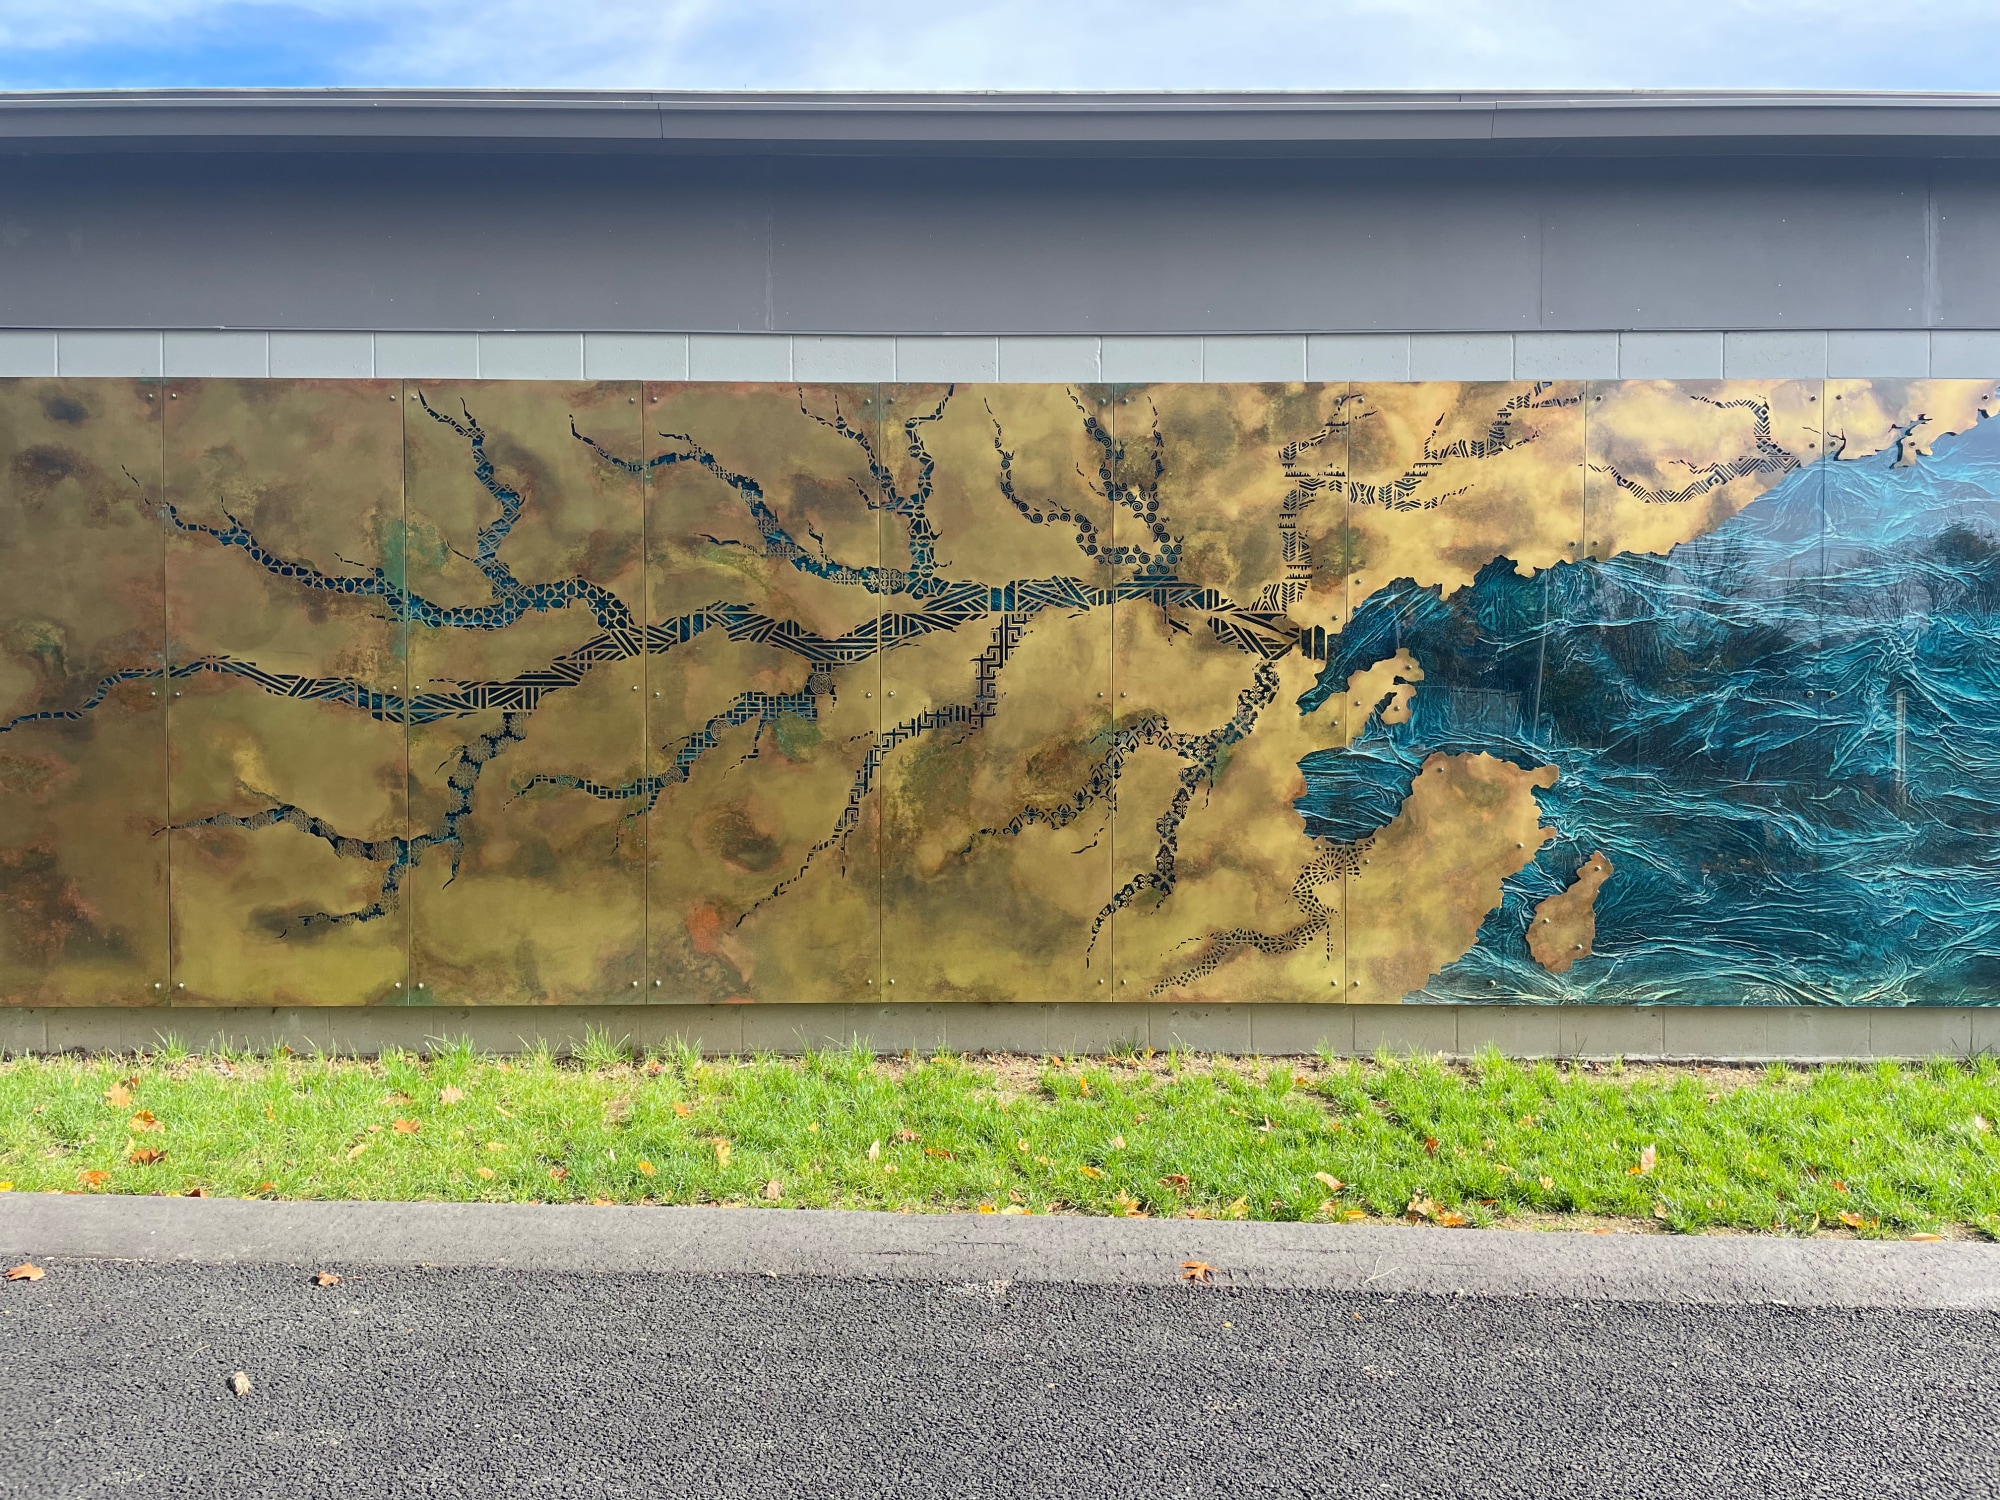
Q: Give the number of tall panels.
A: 9